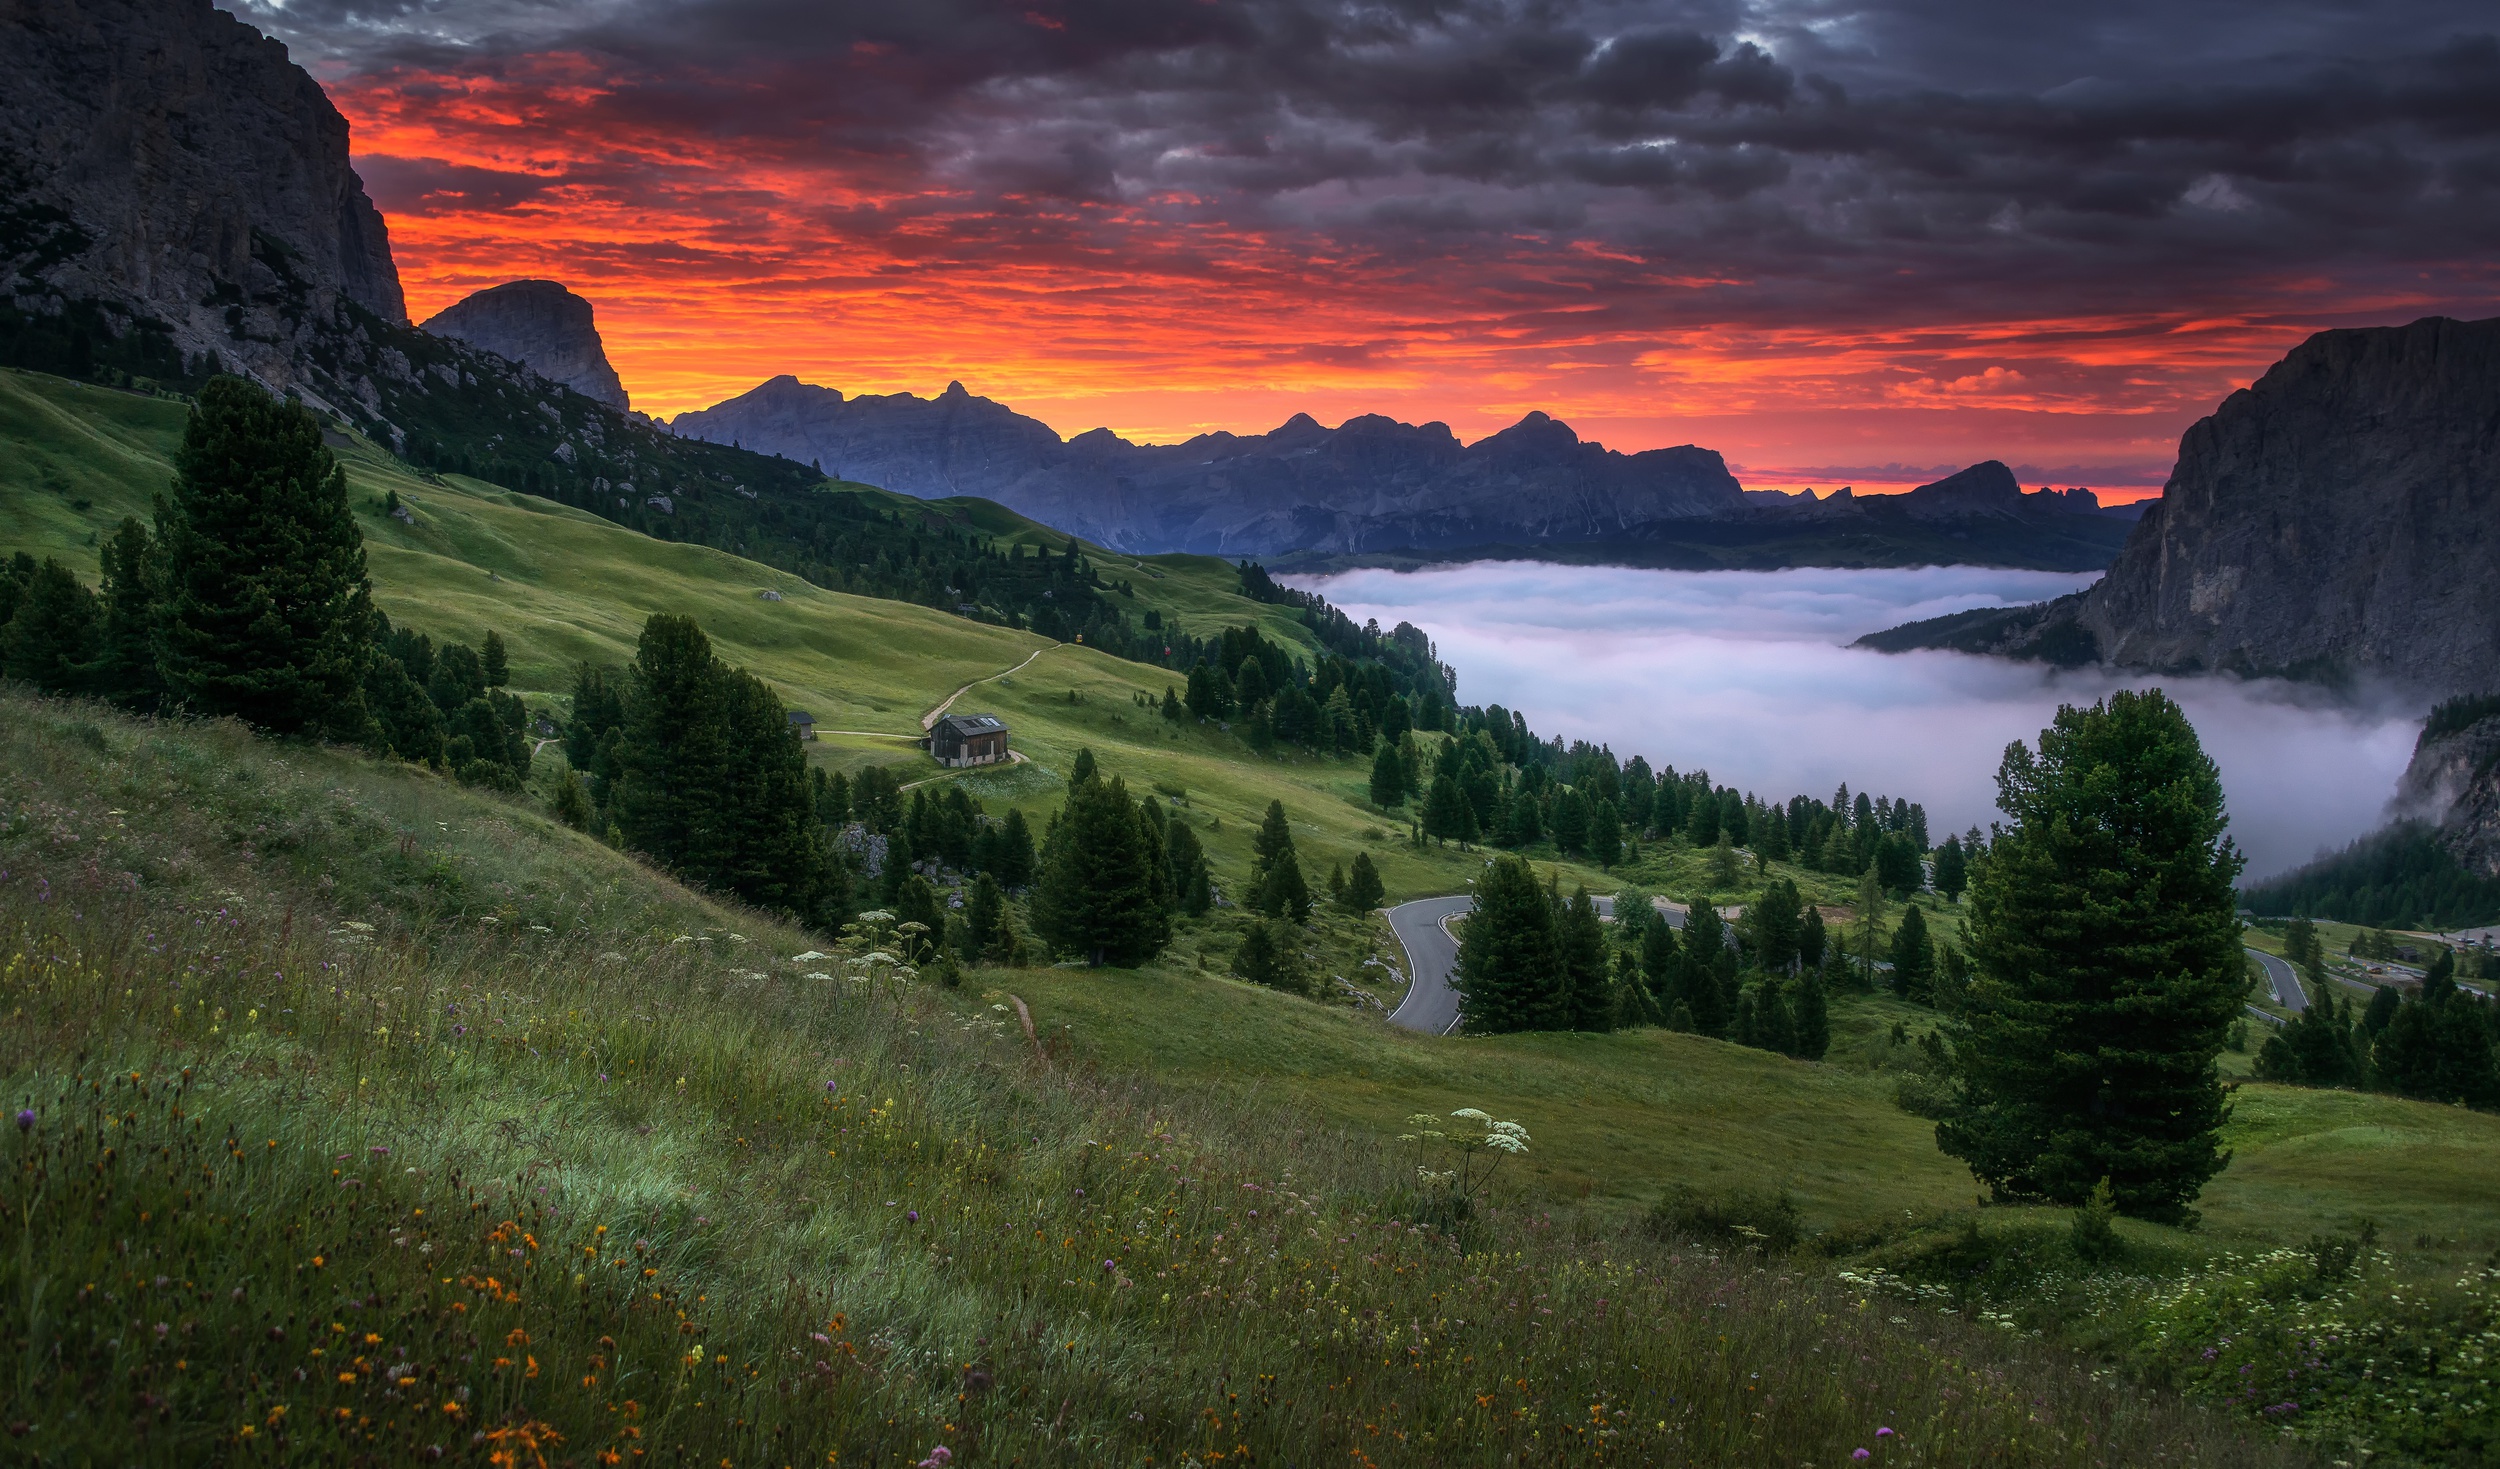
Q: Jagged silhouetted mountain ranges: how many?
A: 1